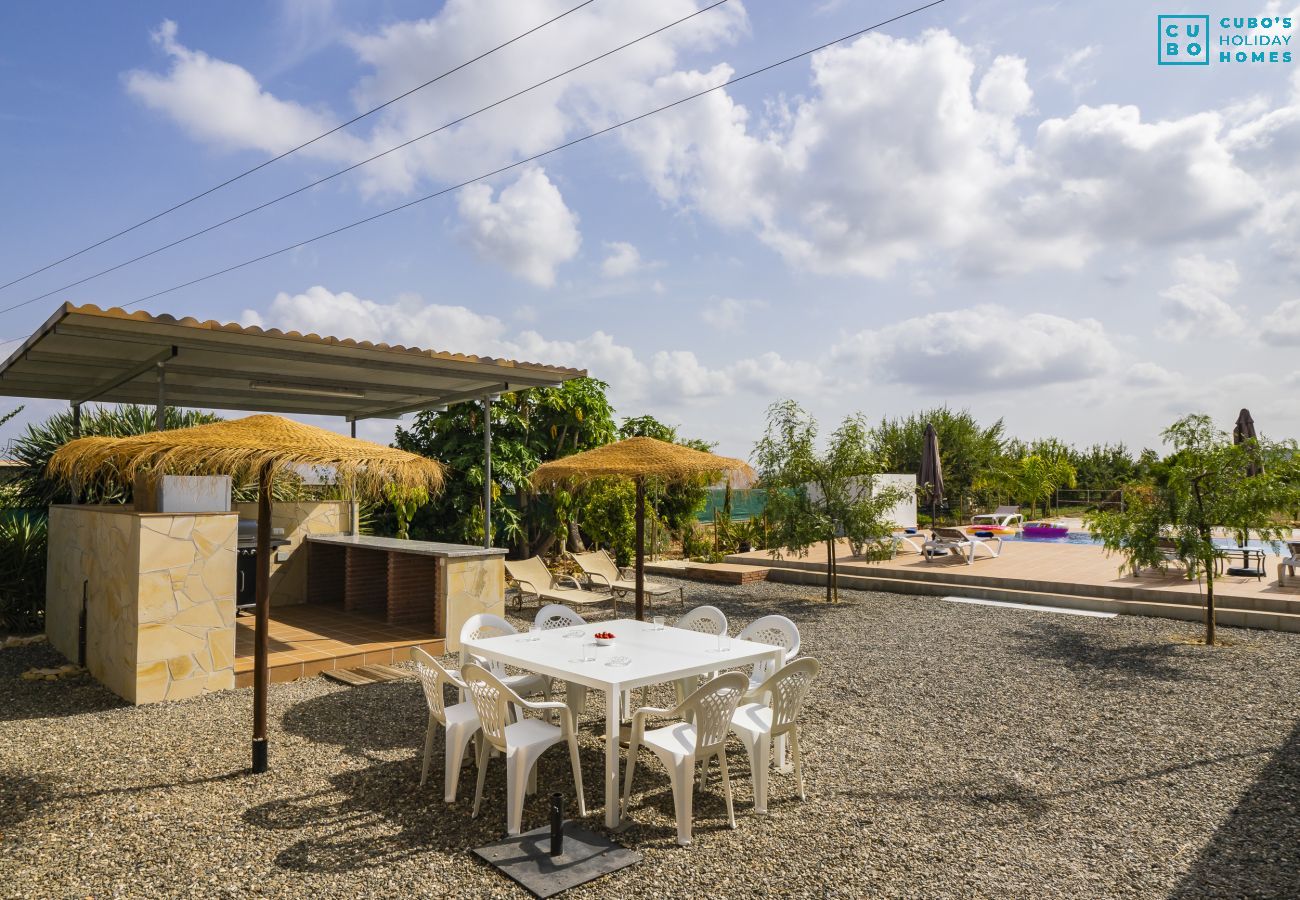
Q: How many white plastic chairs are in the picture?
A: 8